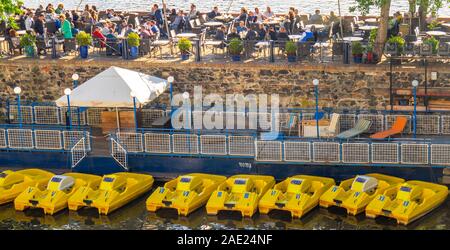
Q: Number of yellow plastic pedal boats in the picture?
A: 8